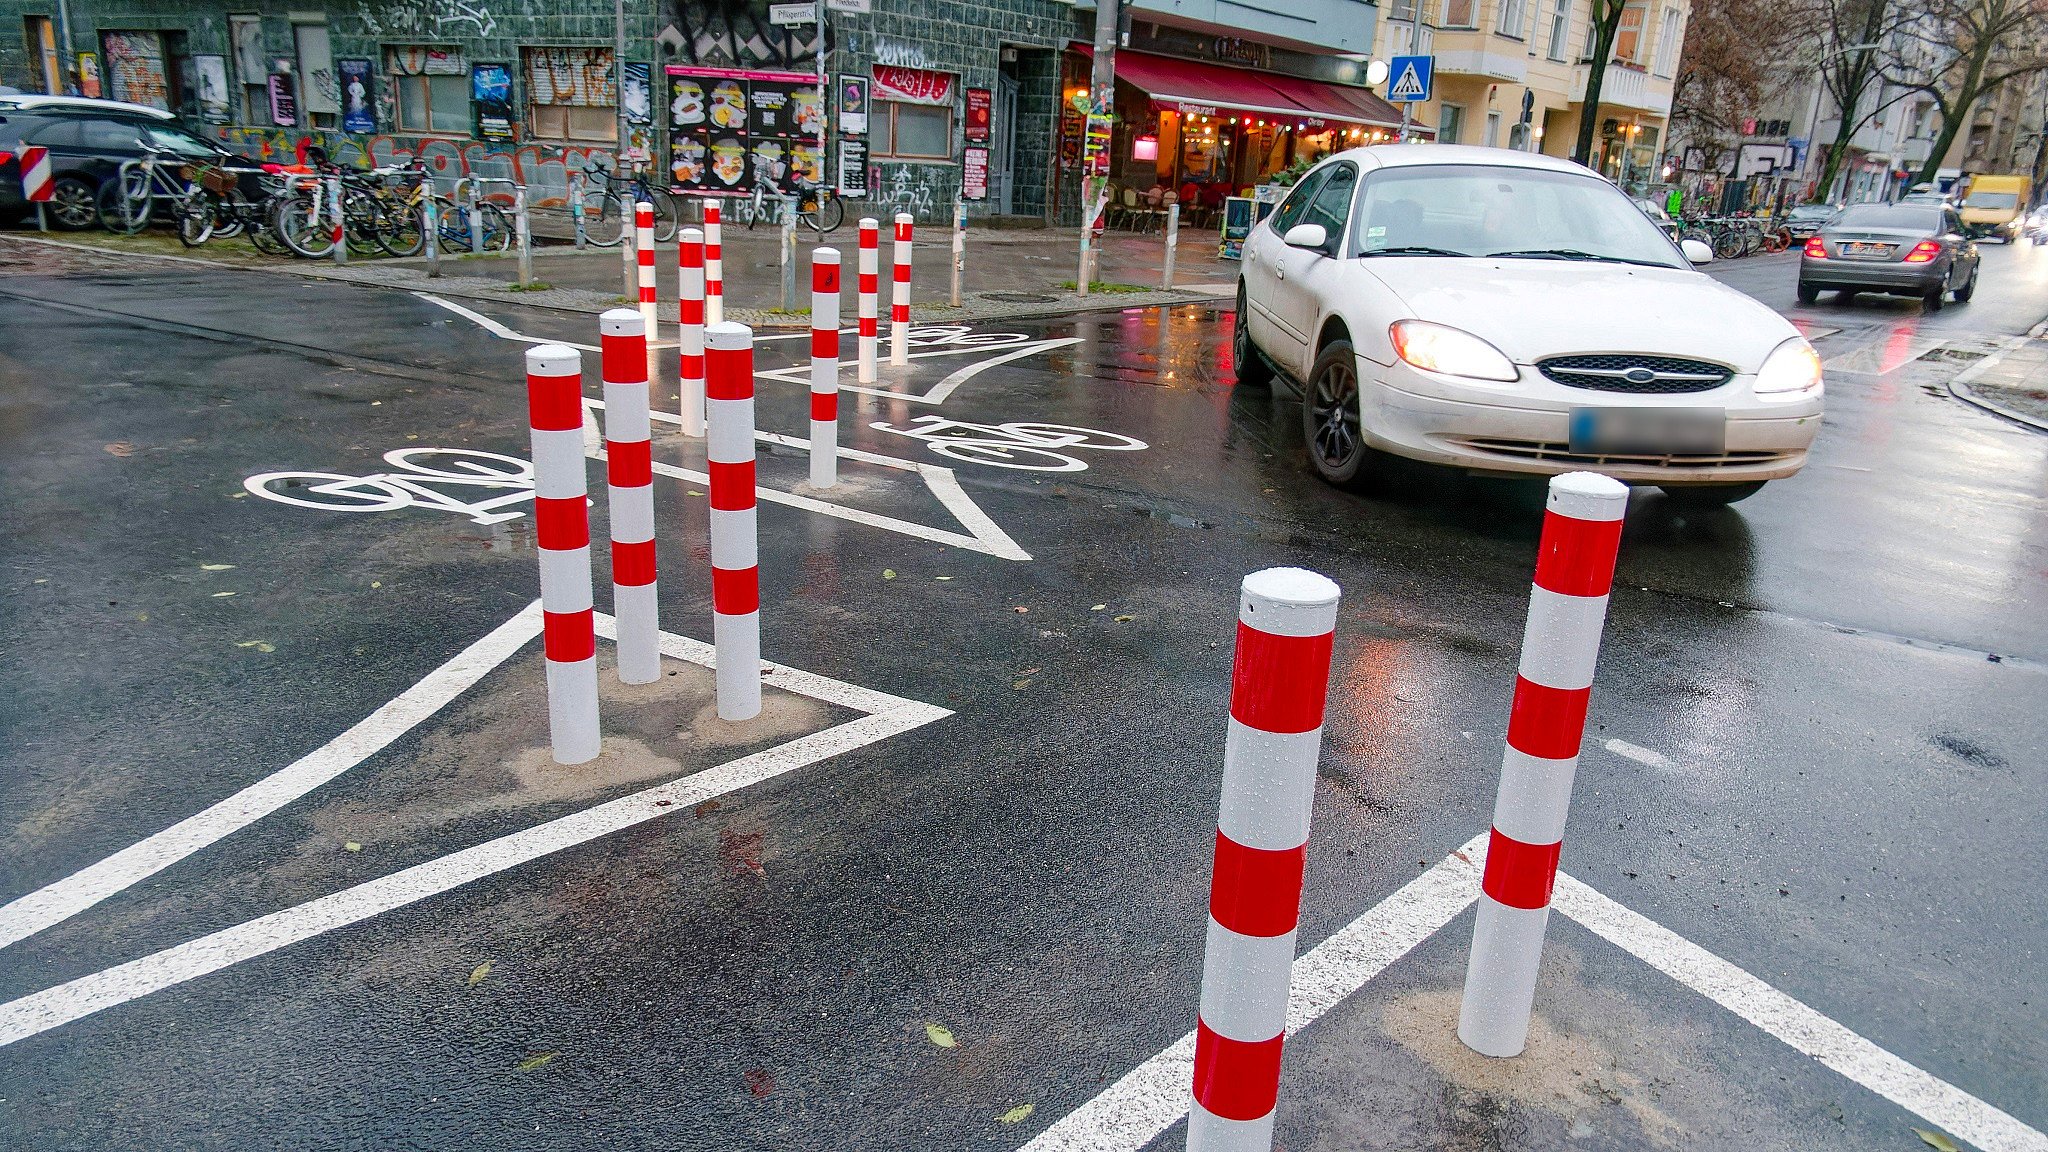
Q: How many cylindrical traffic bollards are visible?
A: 11